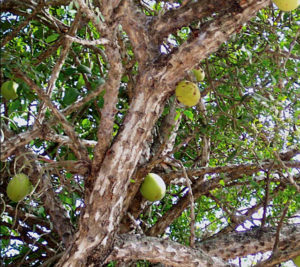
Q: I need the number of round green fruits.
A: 6